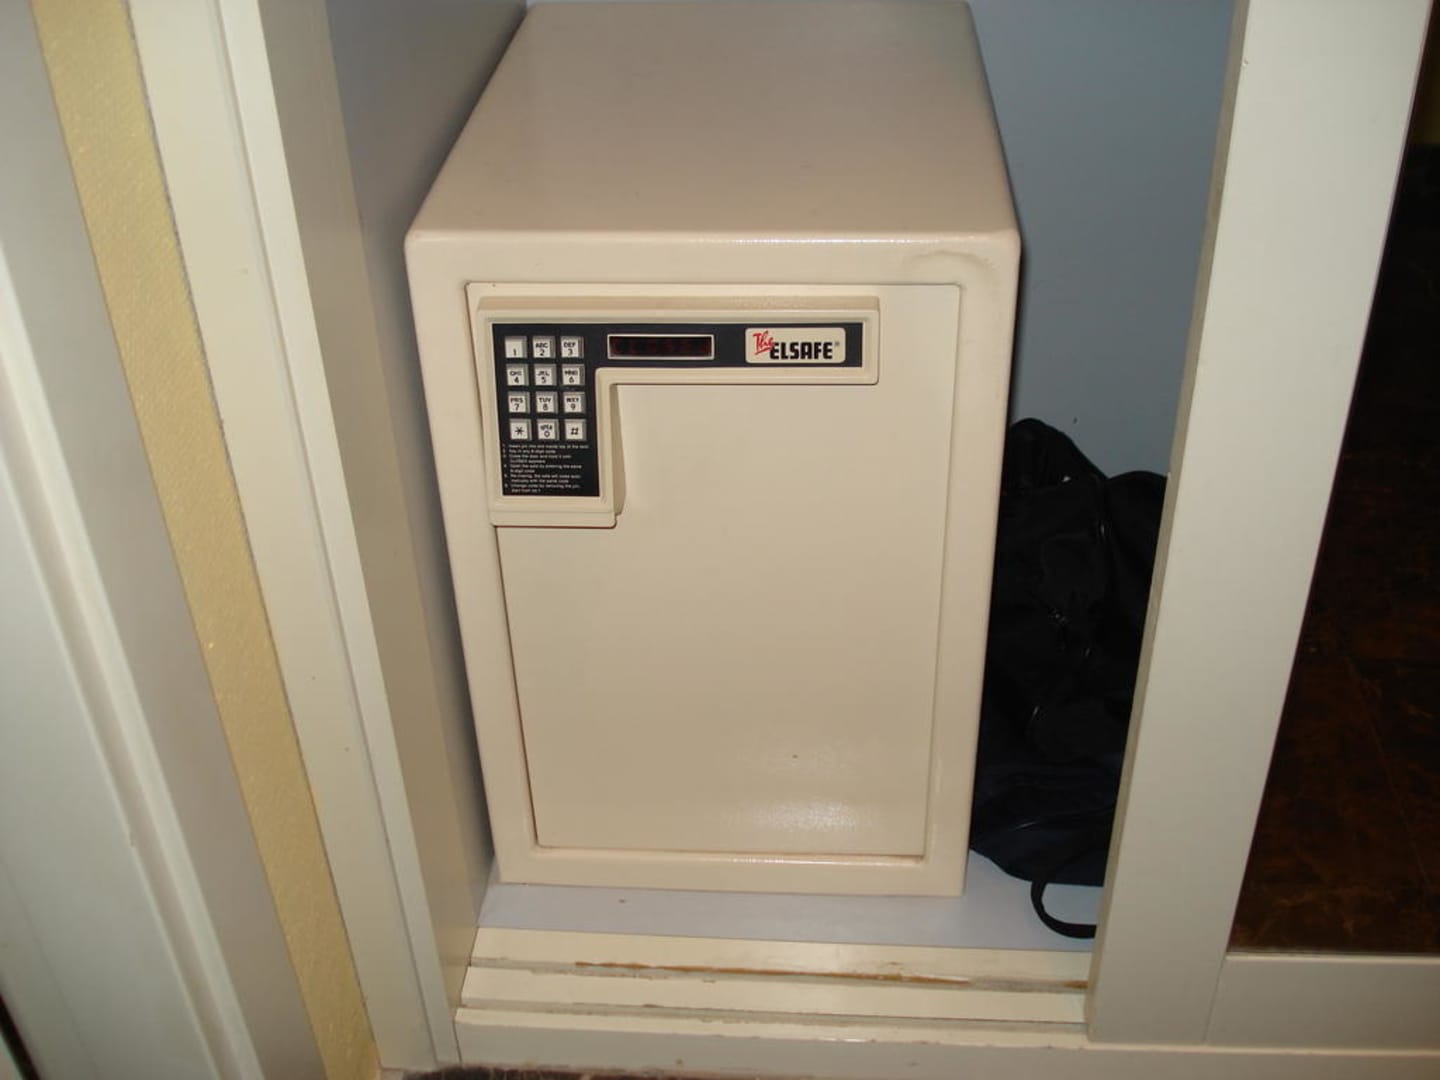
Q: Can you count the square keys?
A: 12